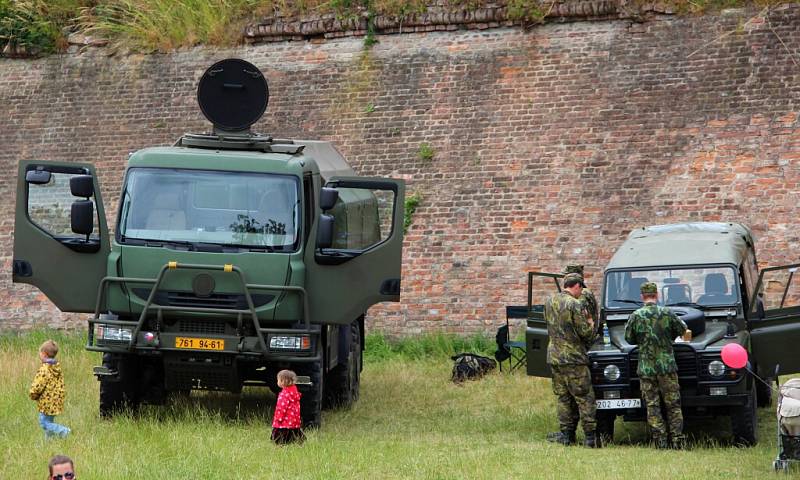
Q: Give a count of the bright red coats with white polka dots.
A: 1